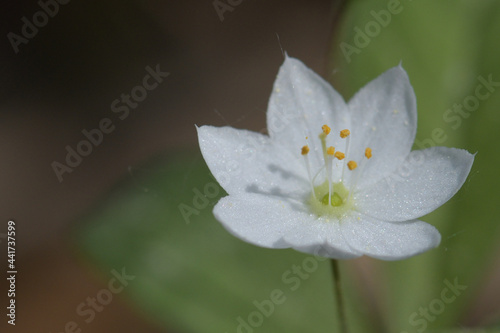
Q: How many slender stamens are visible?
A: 7